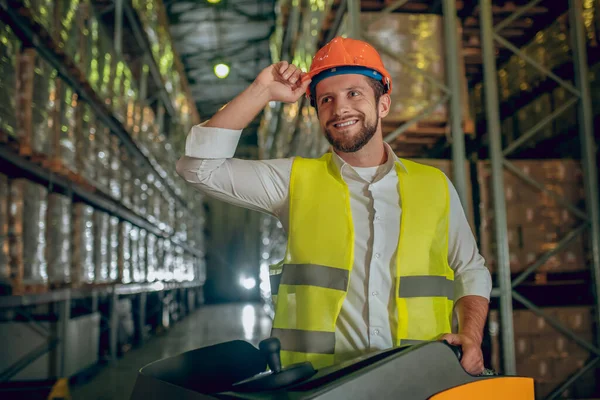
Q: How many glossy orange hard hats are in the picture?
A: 1